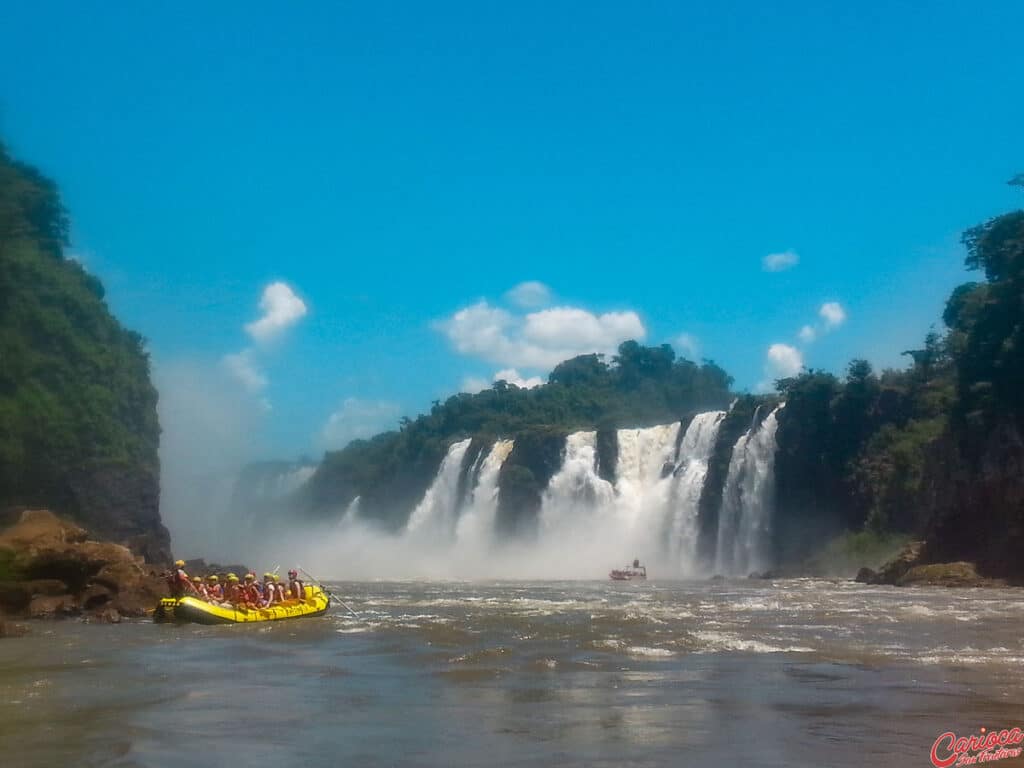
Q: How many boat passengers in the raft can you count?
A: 10